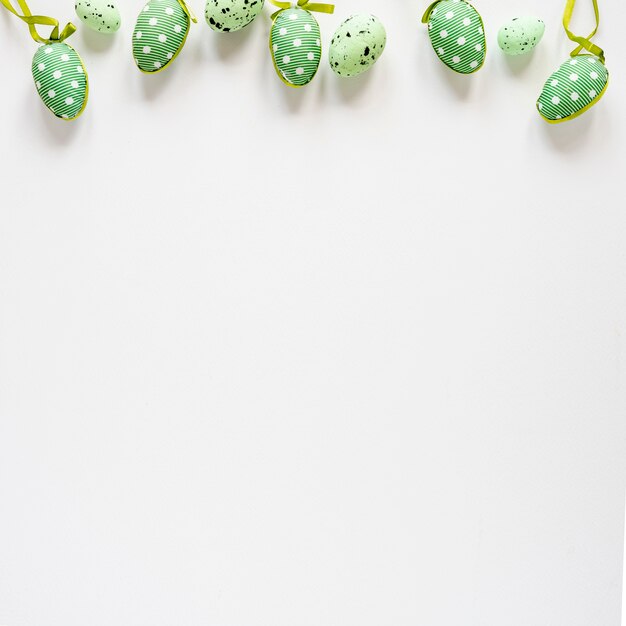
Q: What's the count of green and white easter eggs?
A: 5